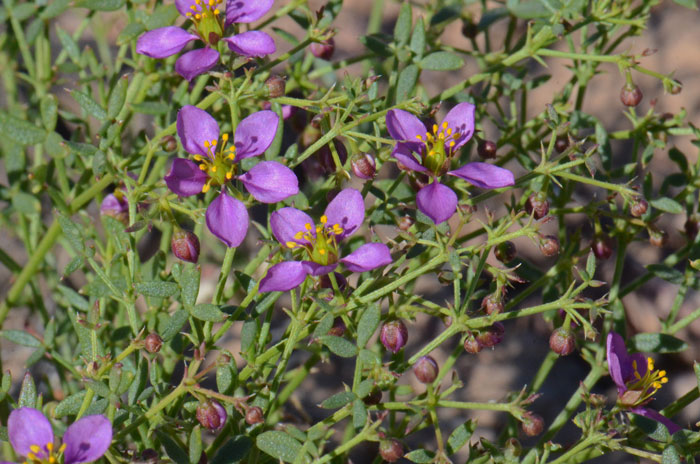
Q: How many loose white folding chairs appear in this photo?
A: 0